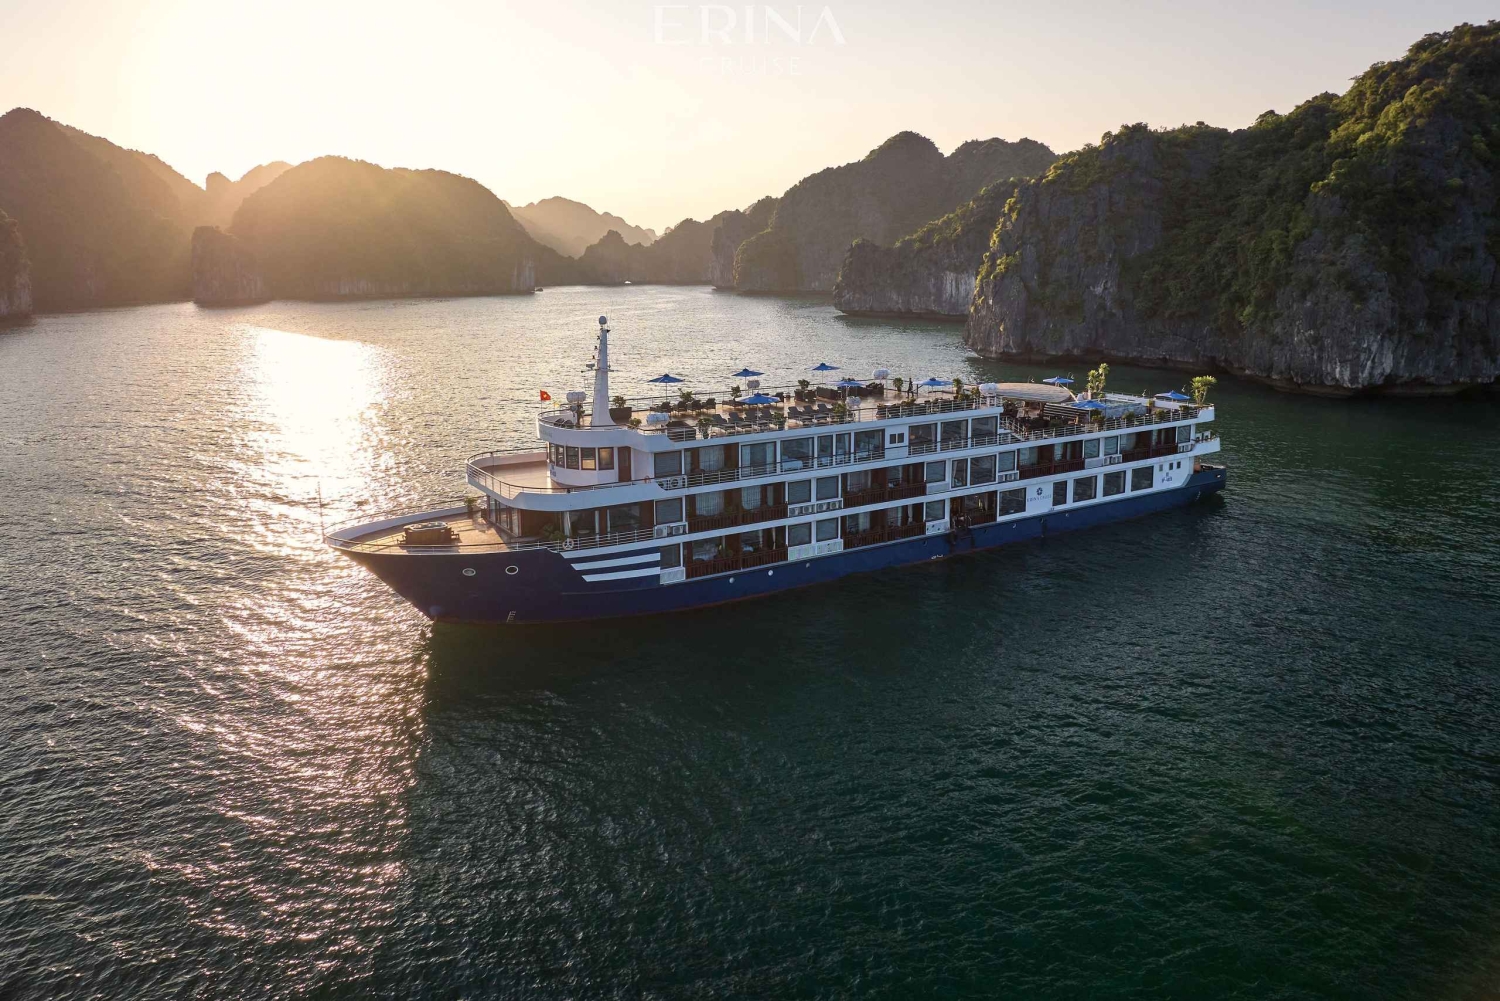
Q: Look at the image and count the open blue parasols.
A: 9